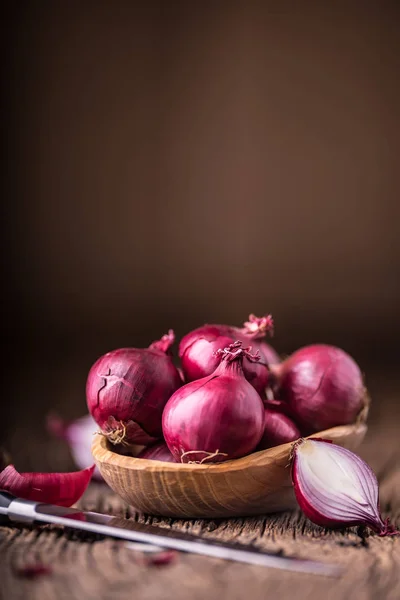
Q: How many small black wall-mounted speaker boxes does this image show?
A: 0